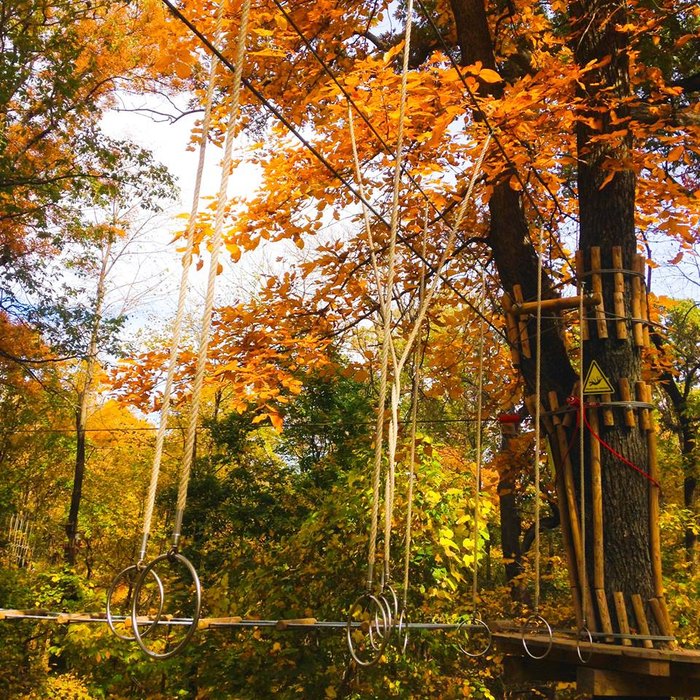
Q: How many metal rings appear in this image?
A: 9